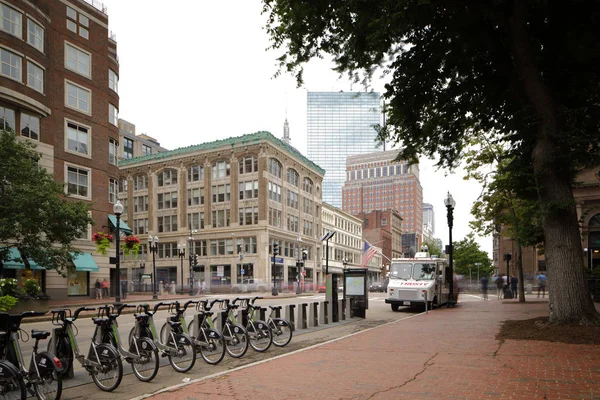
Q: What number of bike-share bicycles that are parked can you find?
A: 9